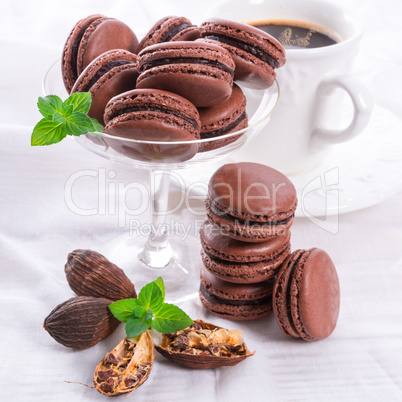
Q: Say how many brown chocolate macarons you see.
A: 11